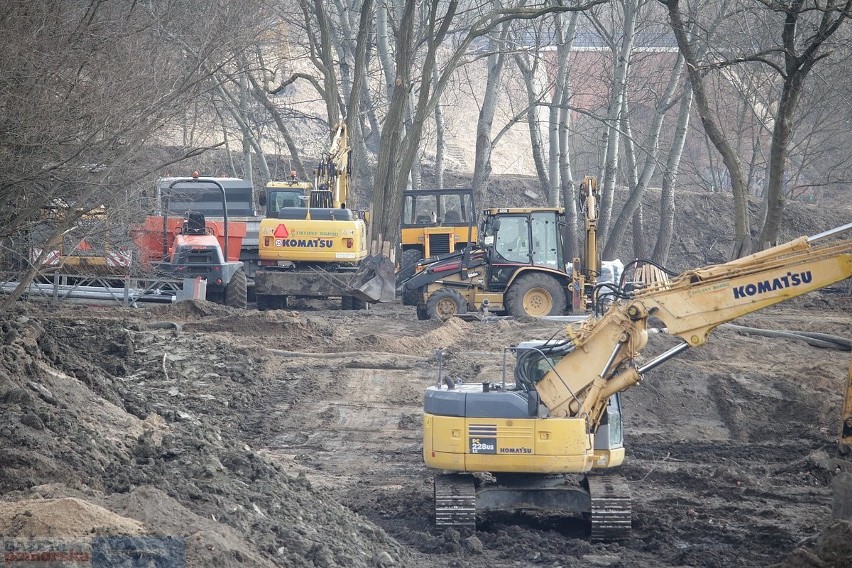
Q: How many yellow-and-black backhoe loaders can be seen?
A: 1